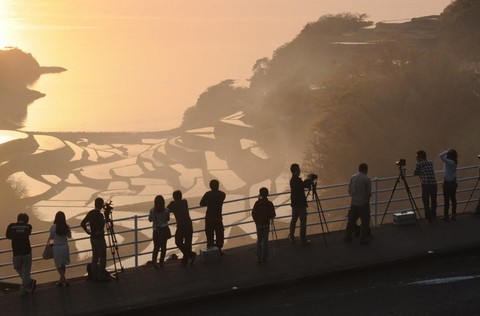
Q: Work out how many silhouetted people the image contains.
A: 11